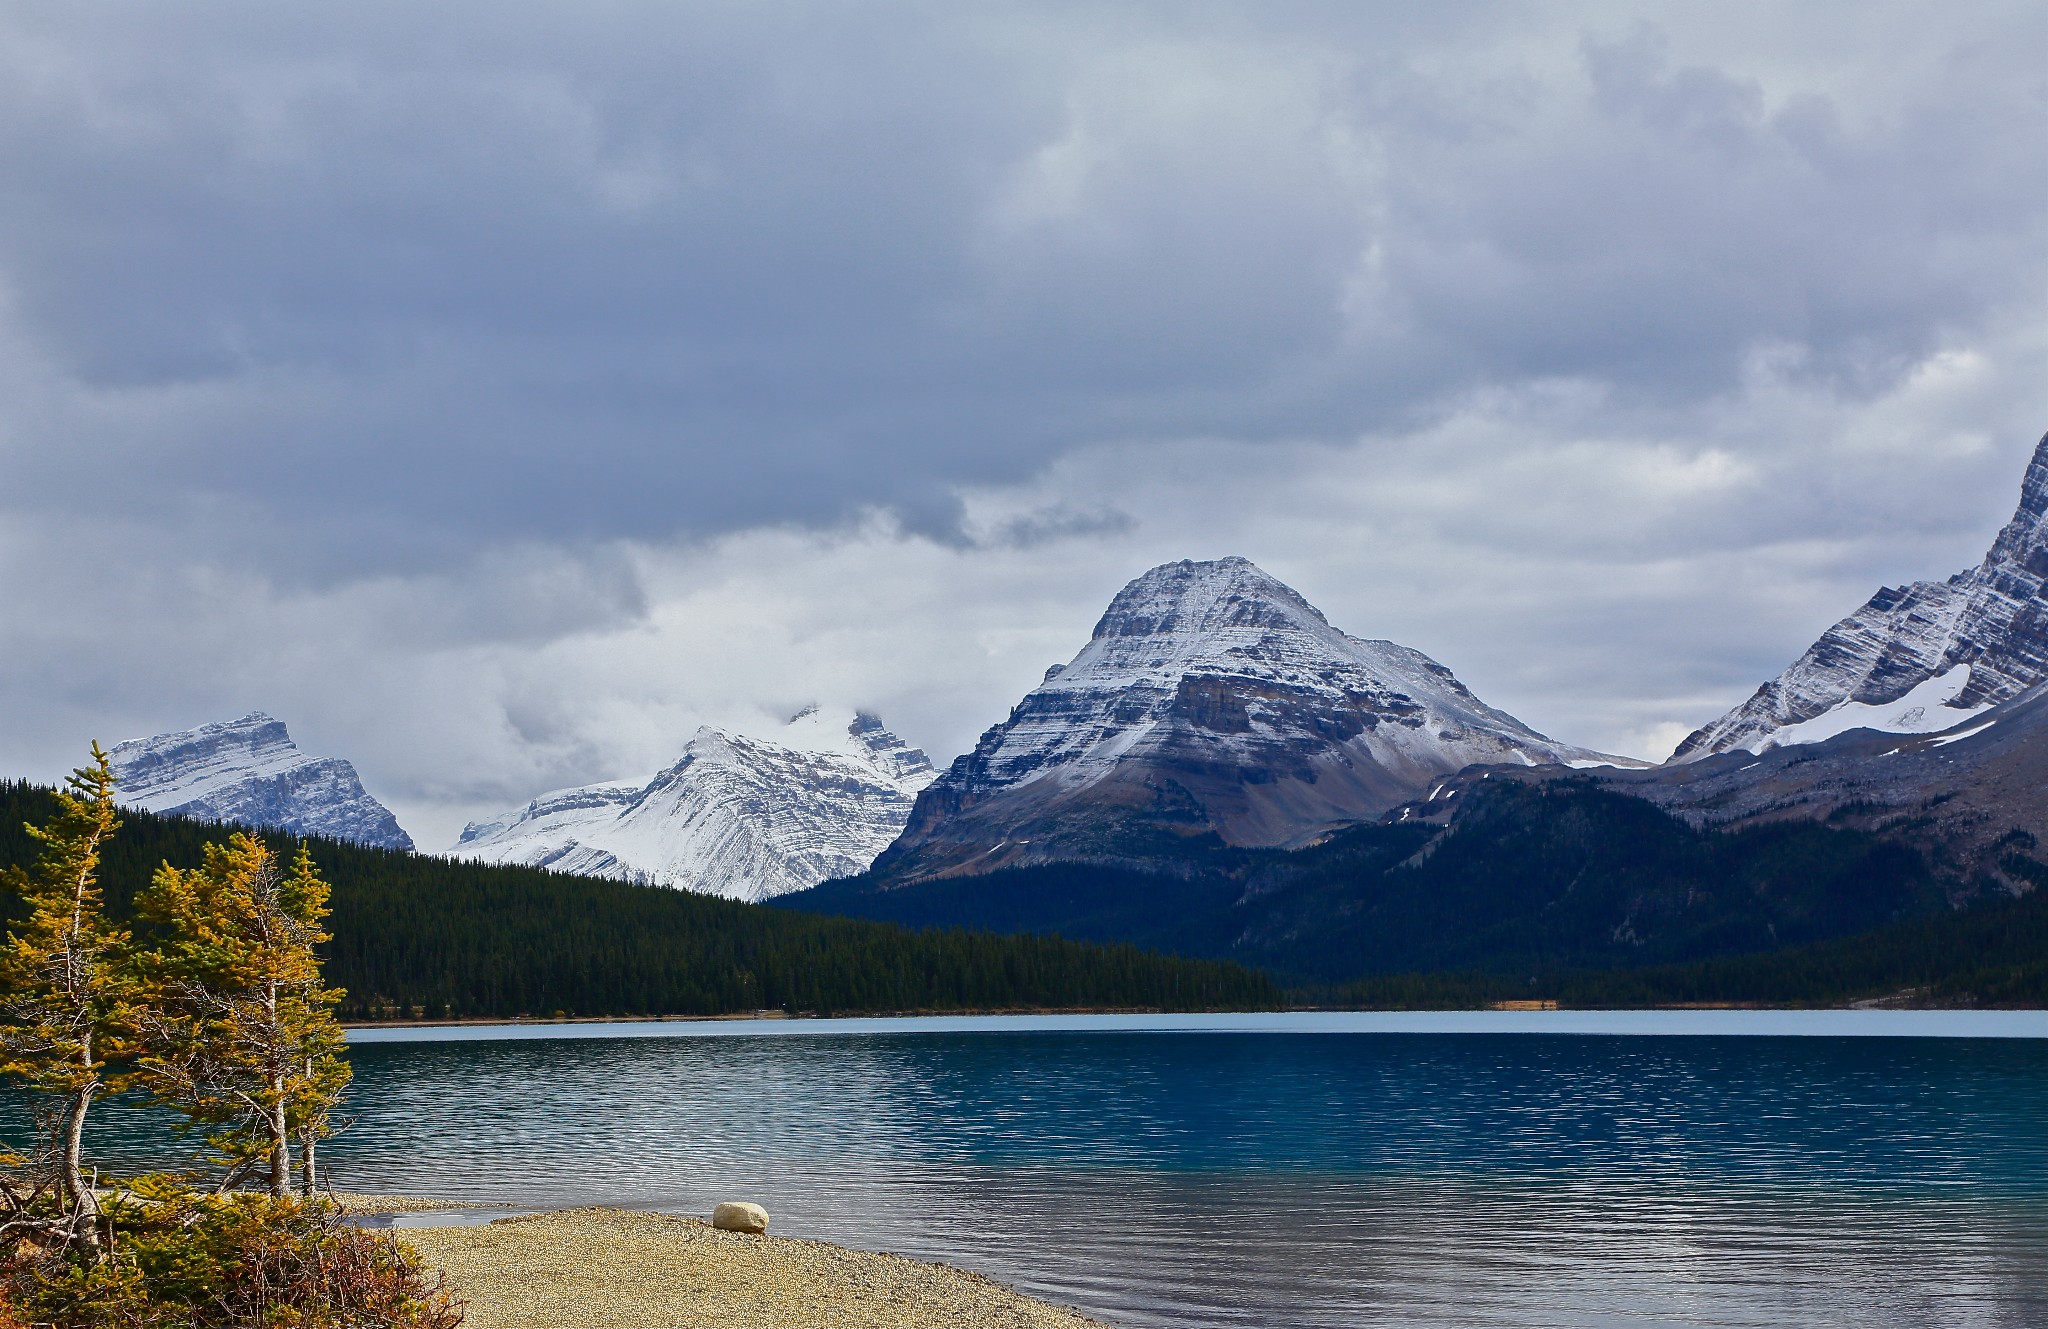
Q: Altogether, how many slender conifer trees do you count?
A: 3